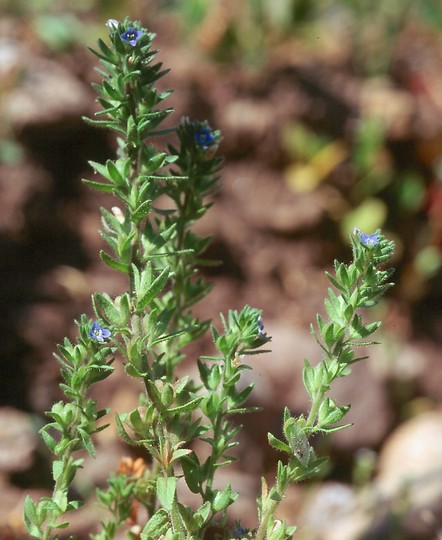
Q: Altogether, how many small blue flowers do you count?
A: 5